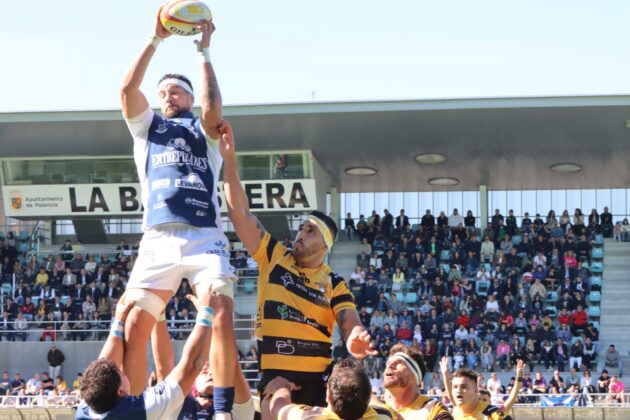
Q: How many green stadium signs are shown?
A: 0